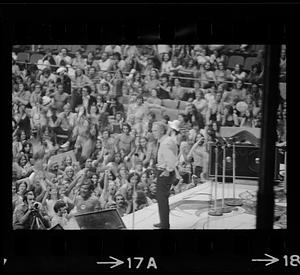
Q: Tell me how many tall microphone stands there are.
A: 3